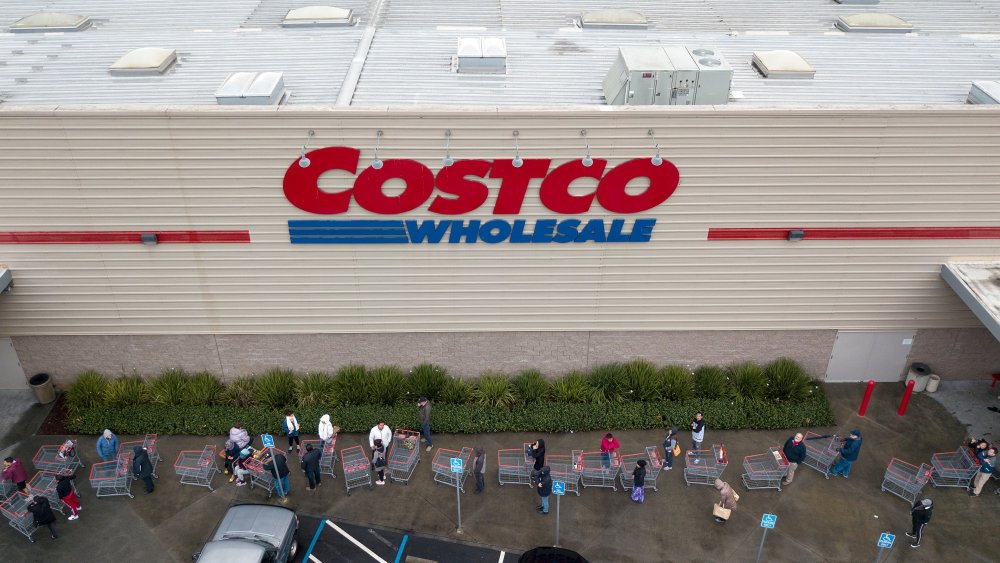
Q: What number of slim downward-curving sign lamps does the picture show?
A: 6